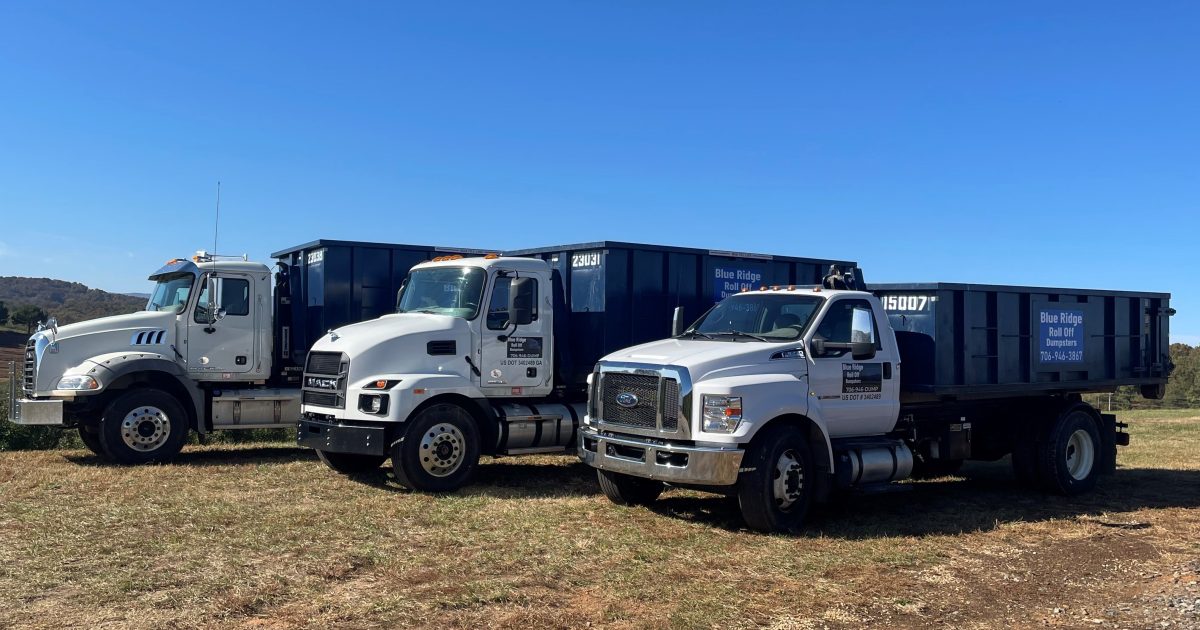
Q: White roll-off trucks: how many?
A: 3